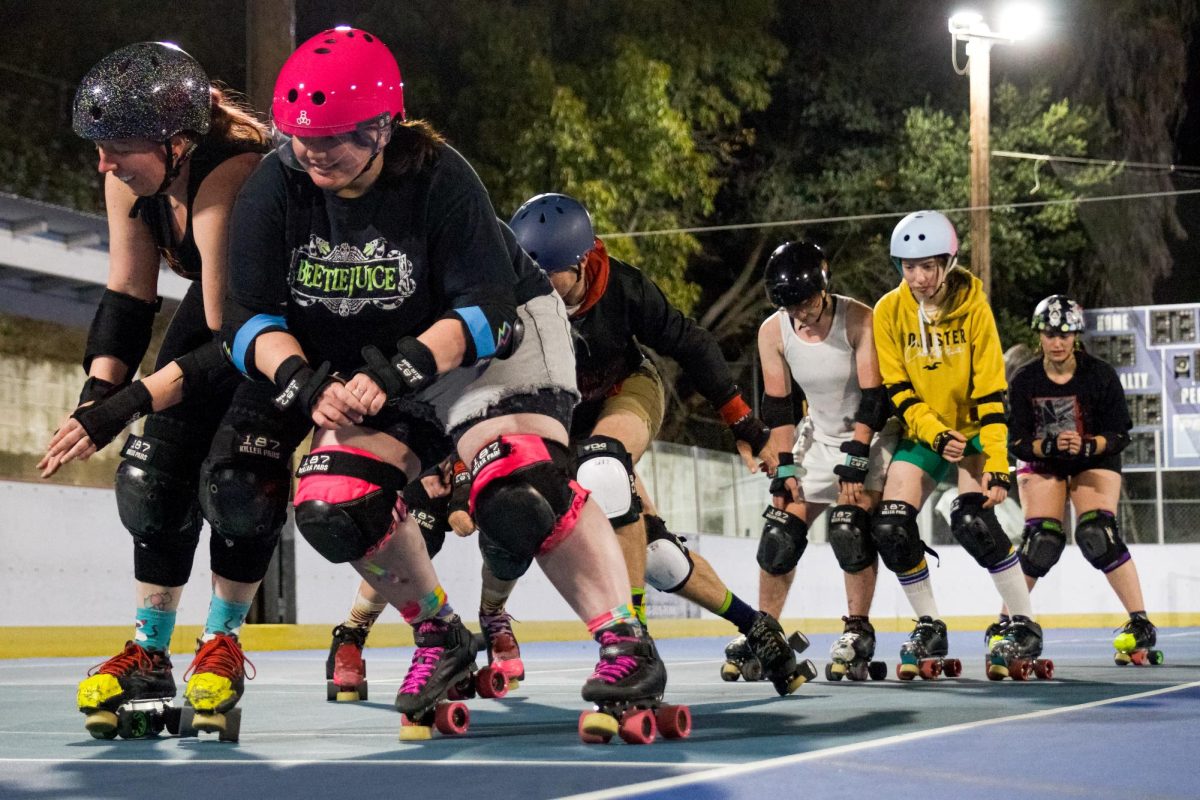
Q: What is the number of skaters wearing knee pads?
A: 7